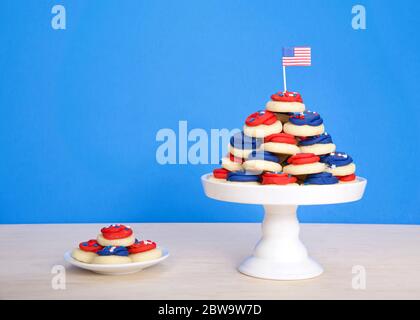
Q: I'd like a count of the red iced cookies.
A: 11